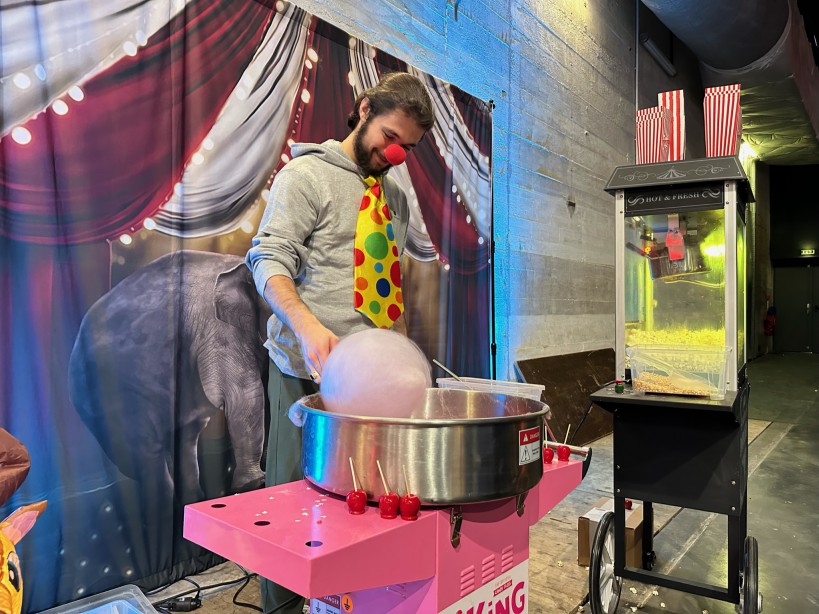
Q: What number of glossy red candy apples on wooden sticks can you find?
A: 5